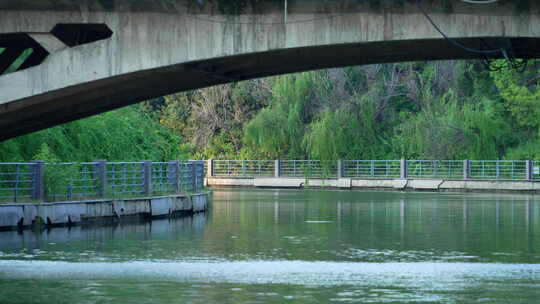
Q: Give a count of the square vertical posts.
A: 11